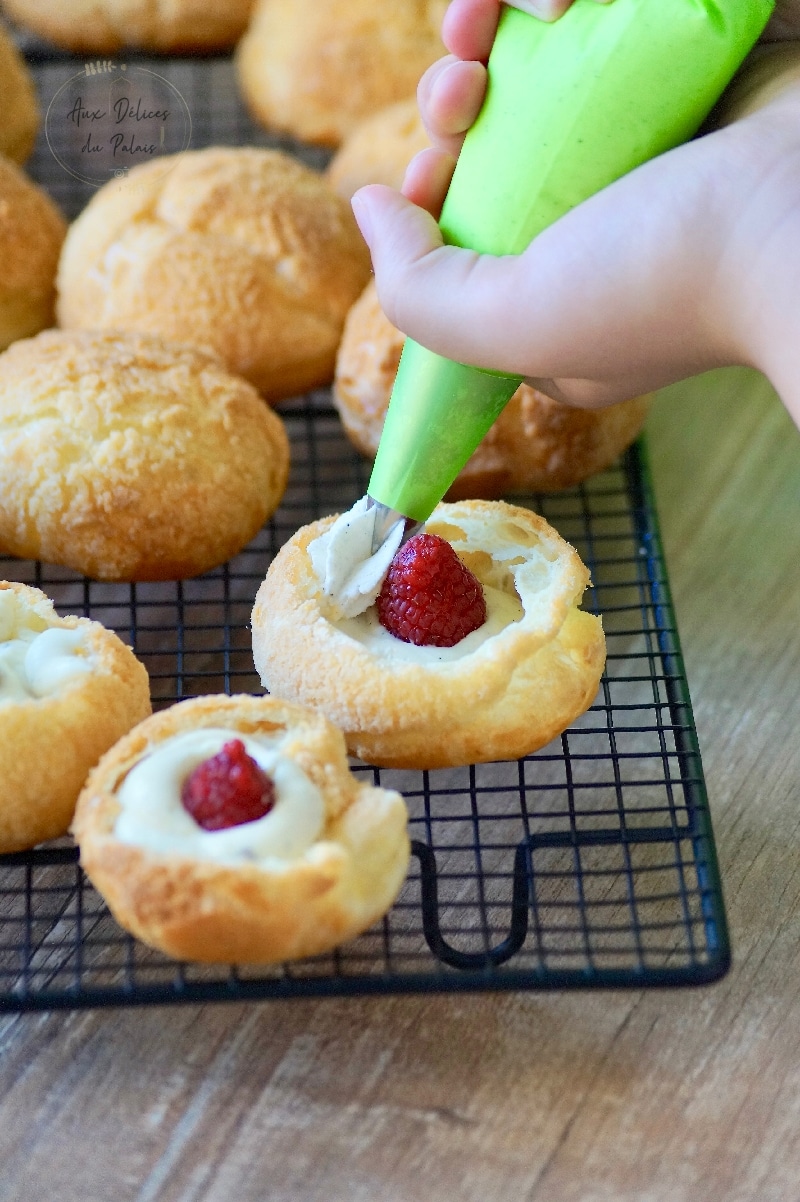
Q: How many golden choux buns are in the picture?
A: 11